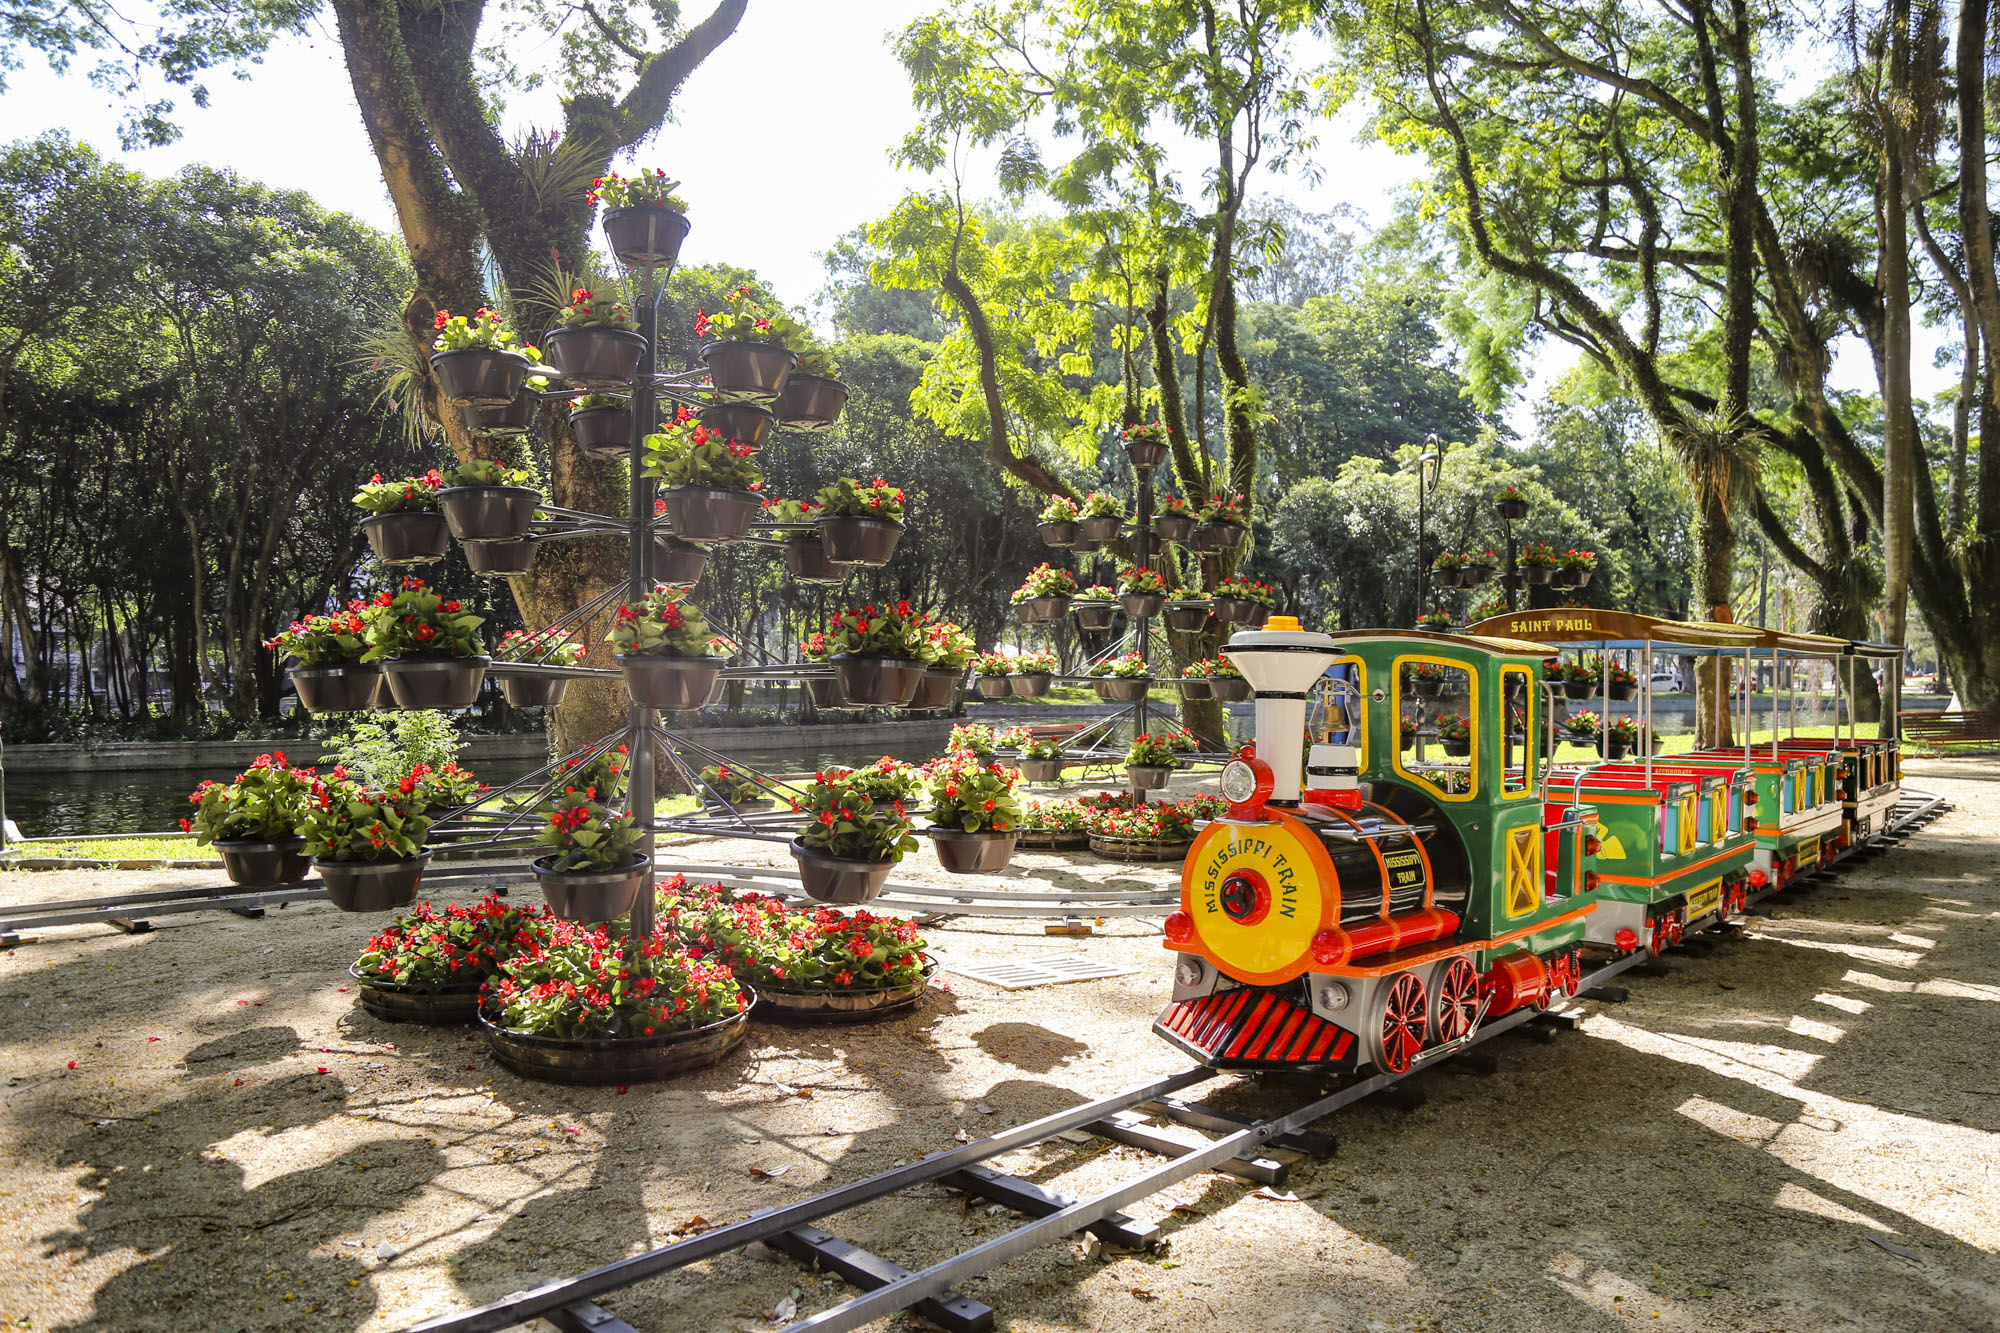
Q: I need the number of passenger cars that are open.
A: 3